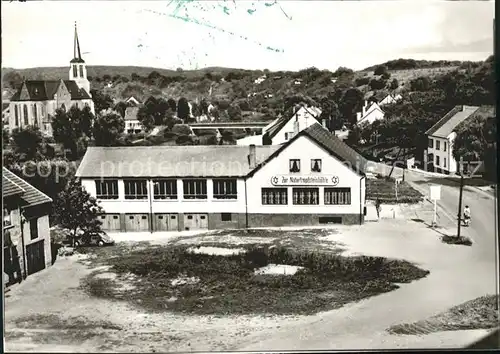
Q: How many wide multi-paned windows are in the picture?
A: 8